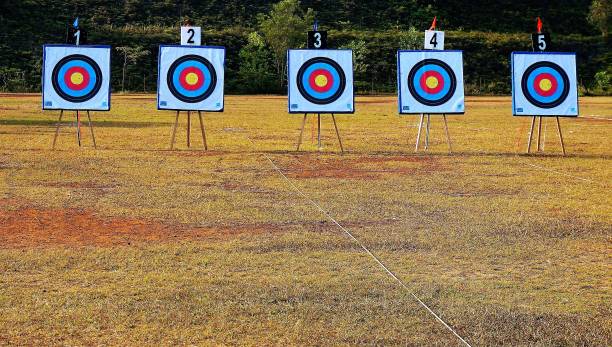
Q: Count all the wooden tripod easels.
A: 5